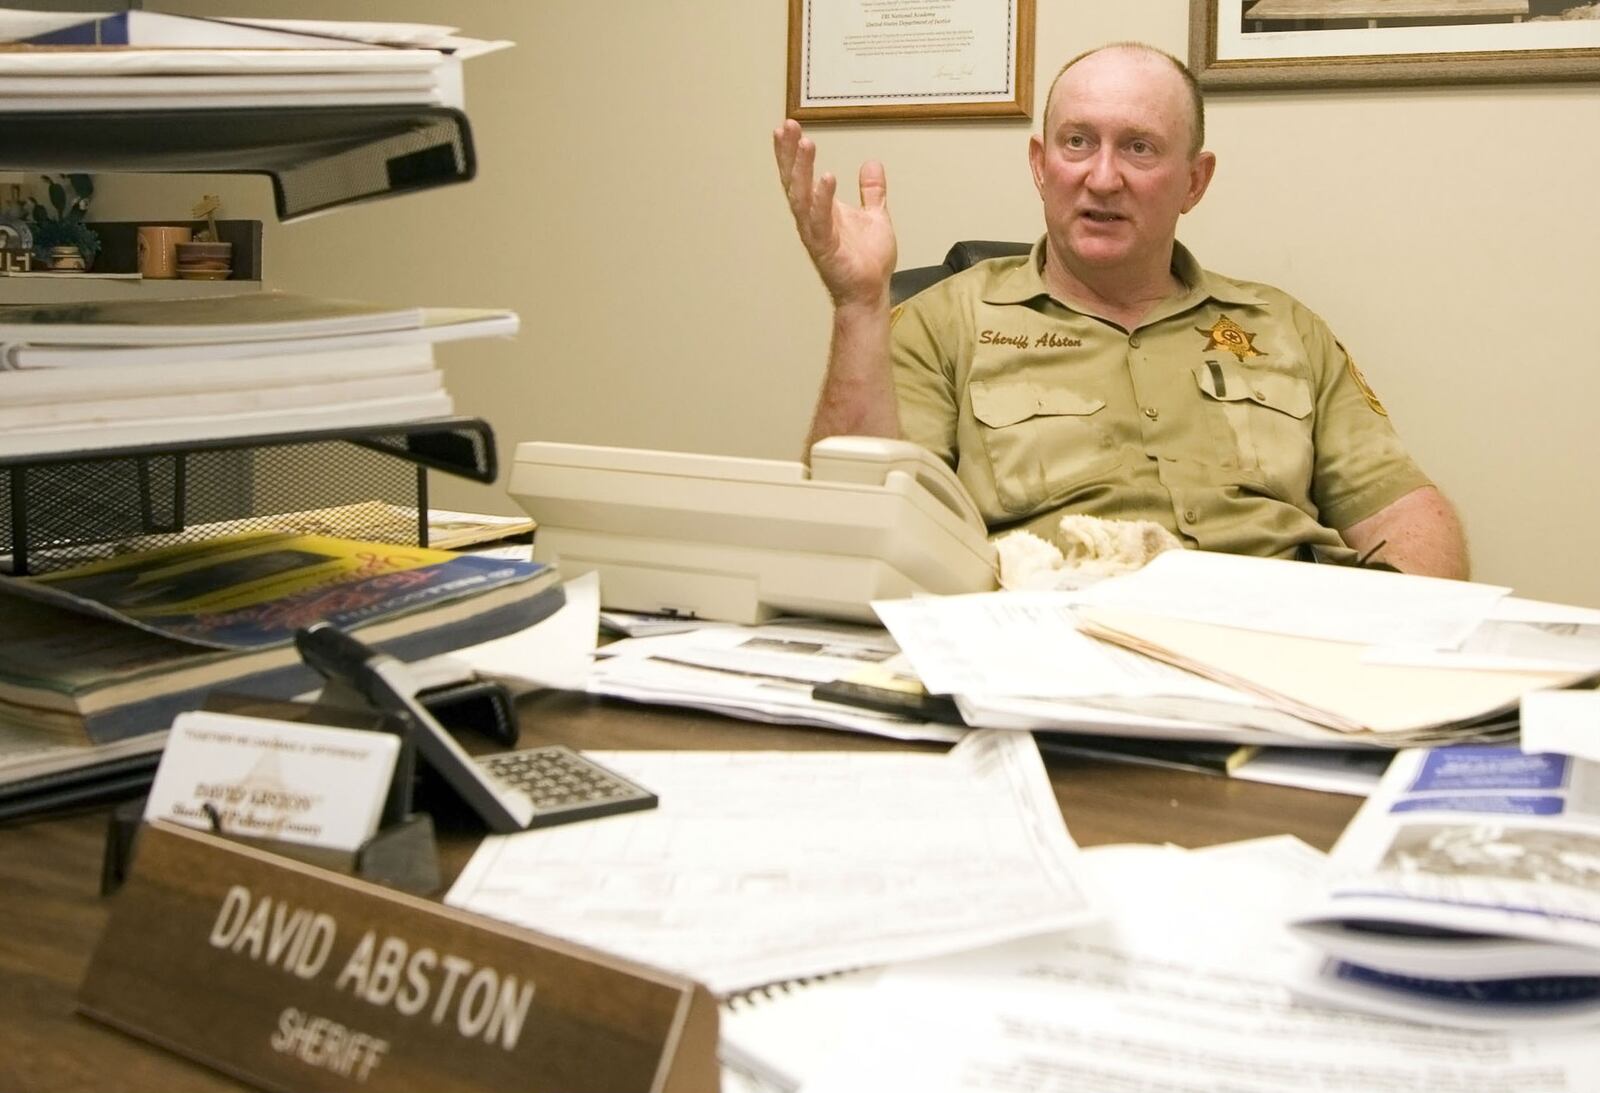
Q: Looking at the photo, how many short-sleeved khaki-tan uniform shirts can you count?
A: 1